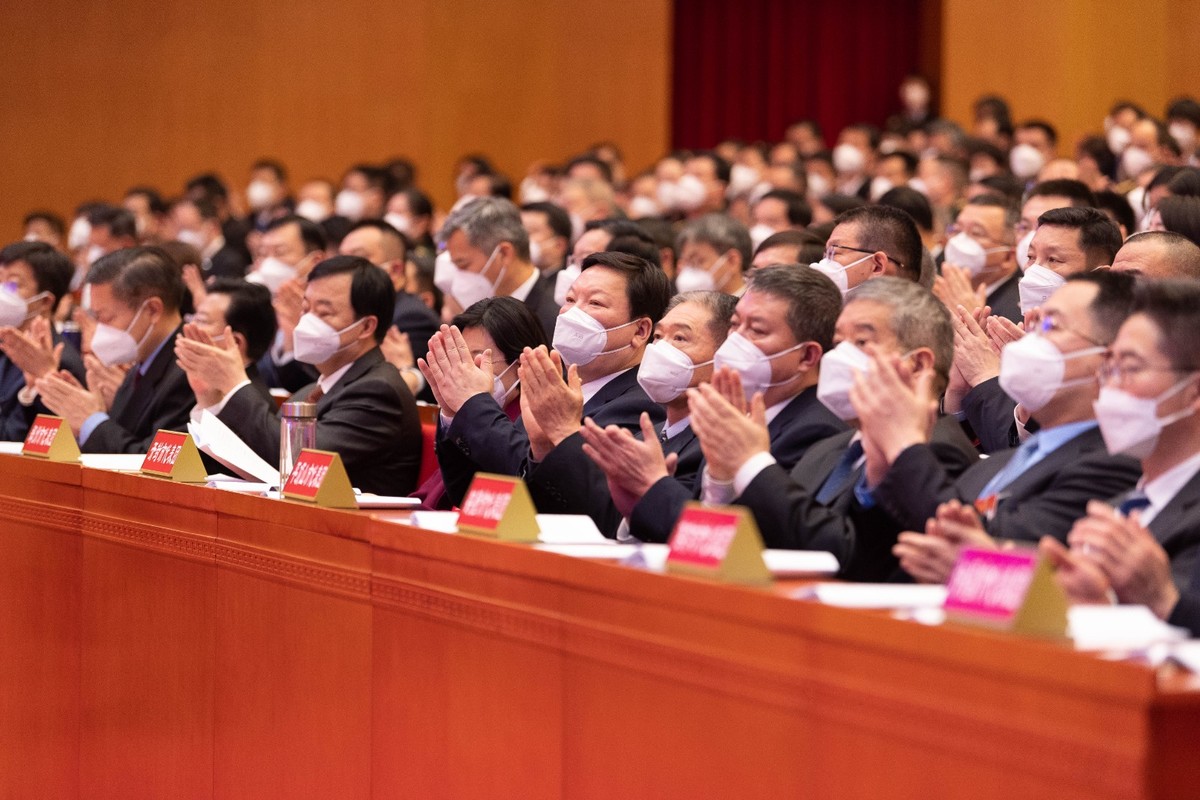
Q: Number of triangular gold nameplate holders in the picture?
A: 6